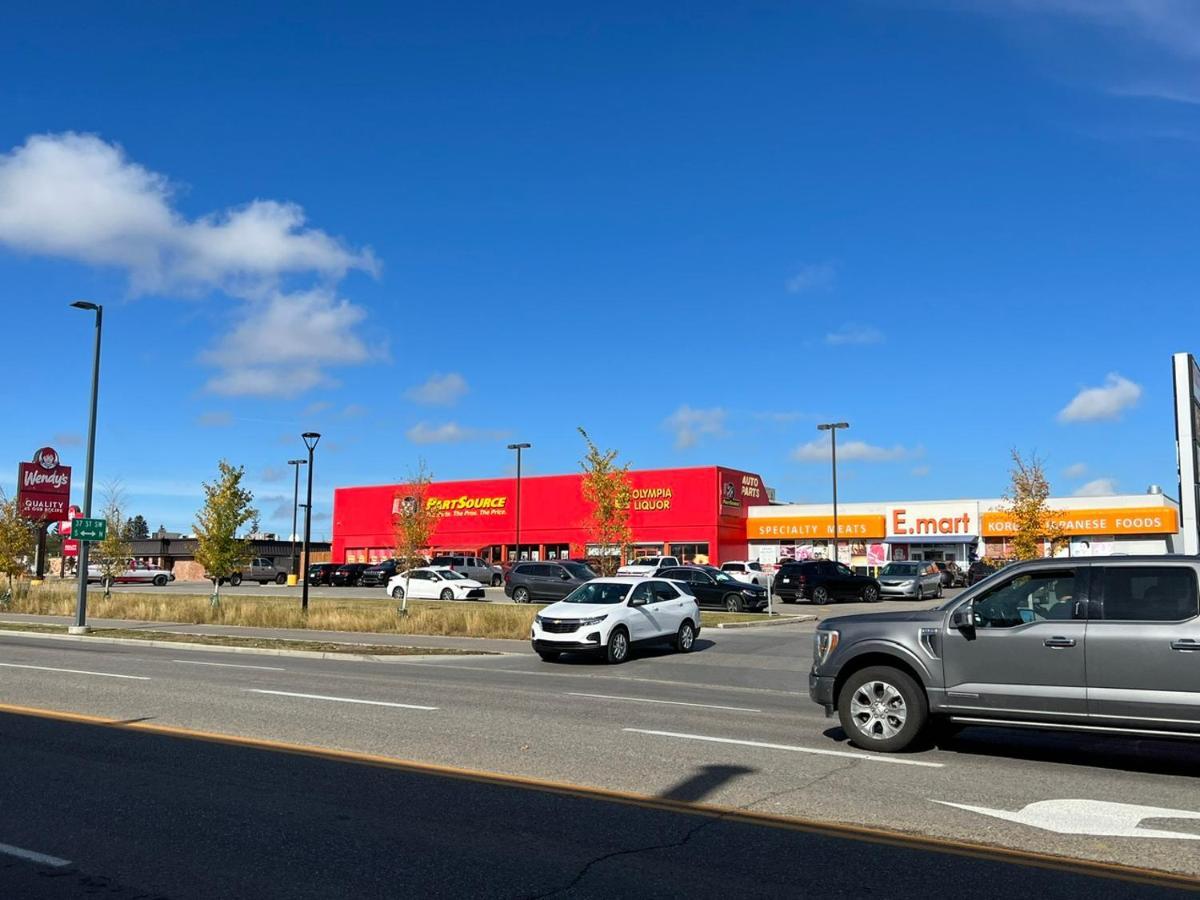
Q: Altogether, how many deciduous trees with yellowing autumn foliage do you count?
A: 6